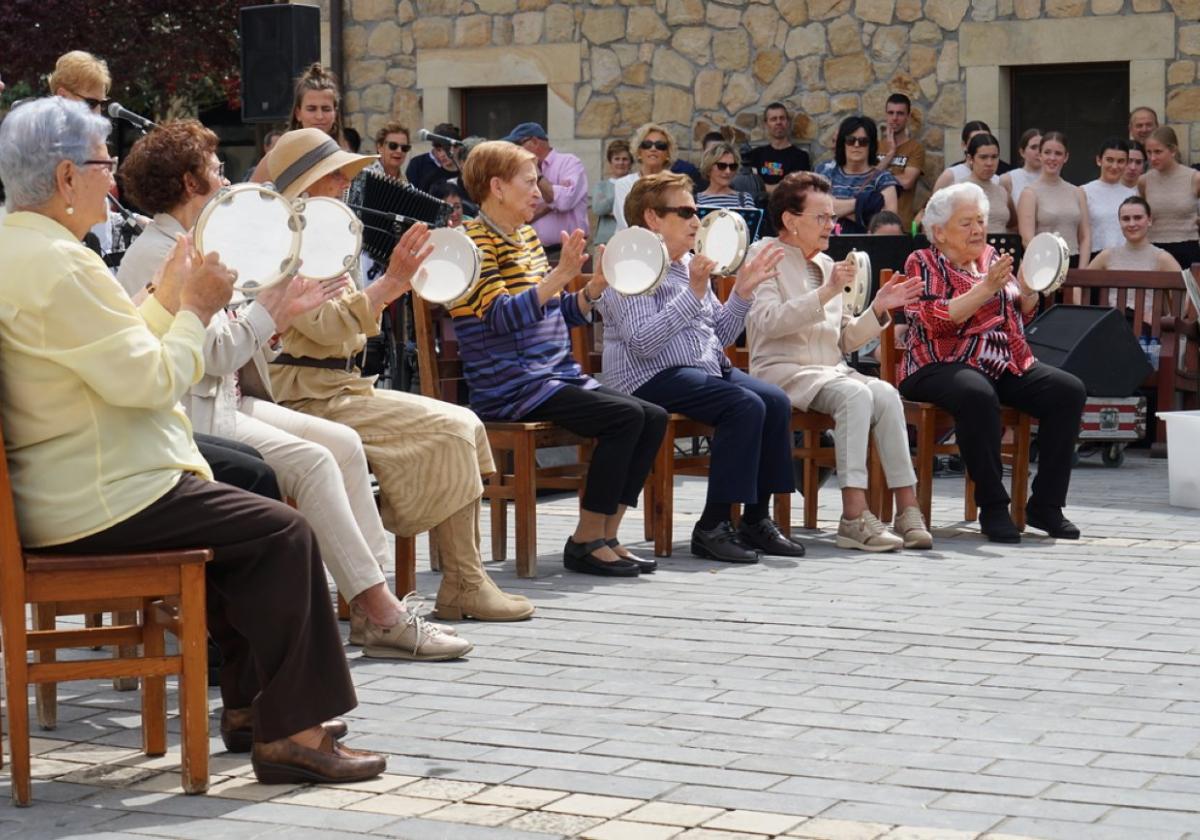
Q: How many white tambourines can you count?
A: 7